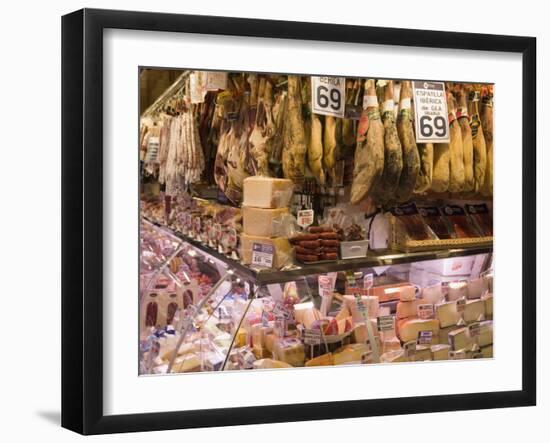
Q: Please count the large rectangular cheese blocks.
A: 3